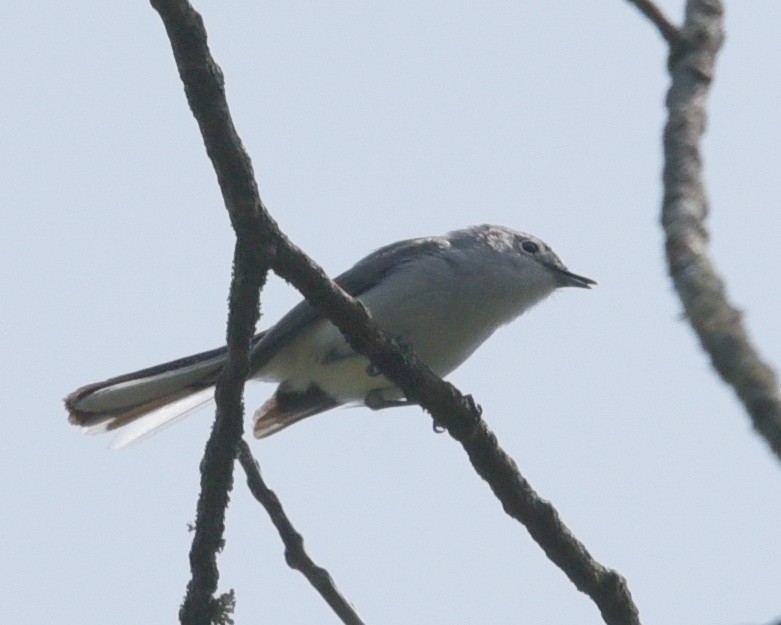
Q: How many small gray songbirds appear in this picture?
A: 1